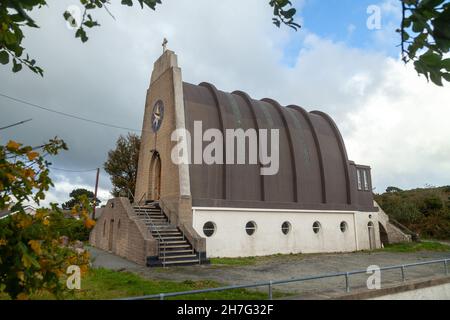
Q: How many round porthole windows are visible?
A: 5